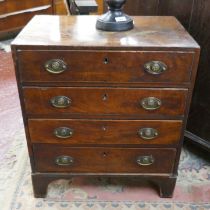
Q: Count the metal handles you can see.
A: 8